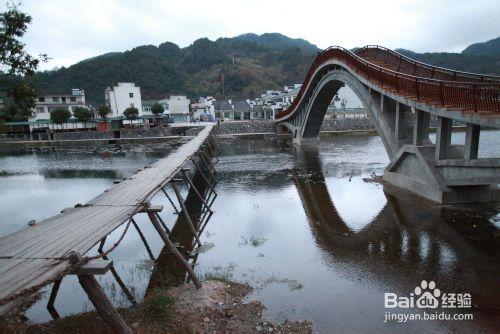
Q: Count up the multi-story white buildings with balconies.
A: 1